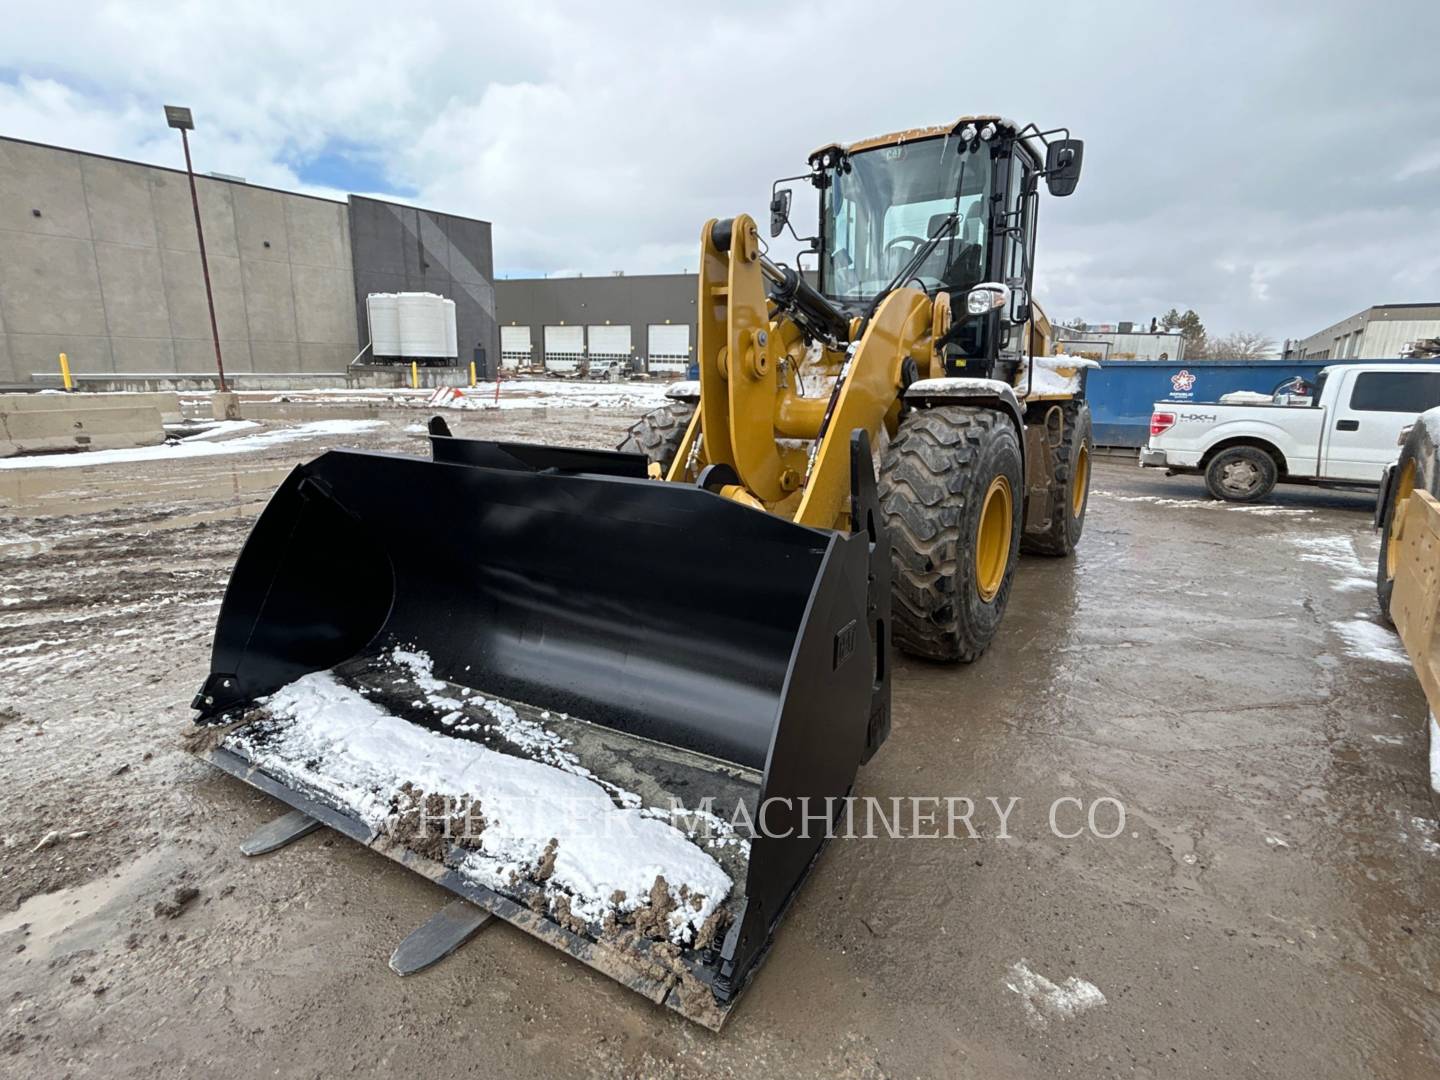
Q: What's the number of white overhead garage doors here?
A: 4